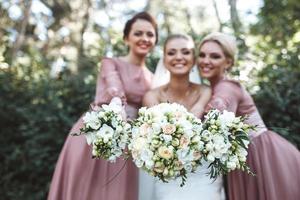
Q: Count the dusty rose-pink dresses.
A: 2